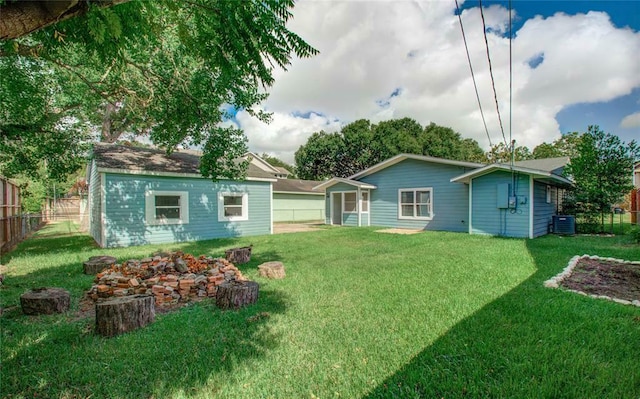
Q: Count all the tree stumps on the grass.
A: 6